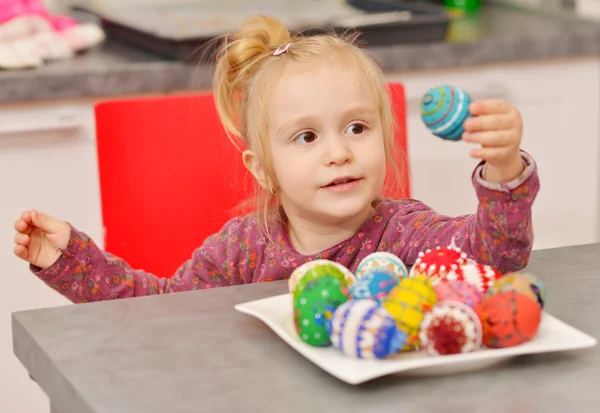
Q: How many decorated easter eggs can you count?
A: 13